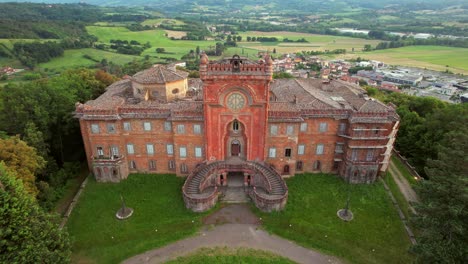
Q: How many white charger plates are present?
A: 0